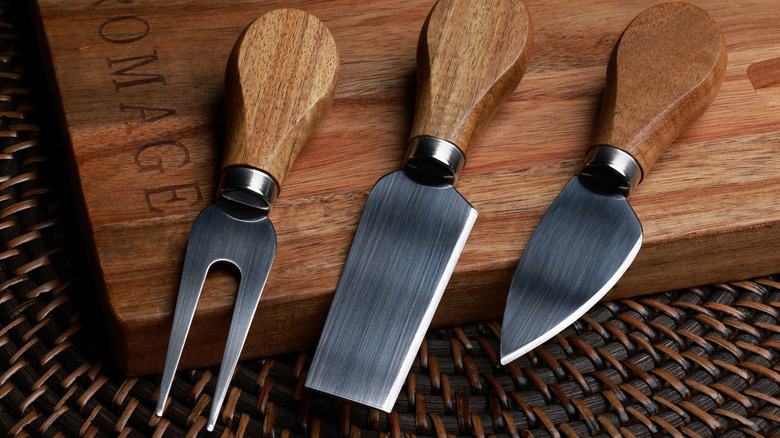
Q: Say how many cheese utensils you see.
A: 3